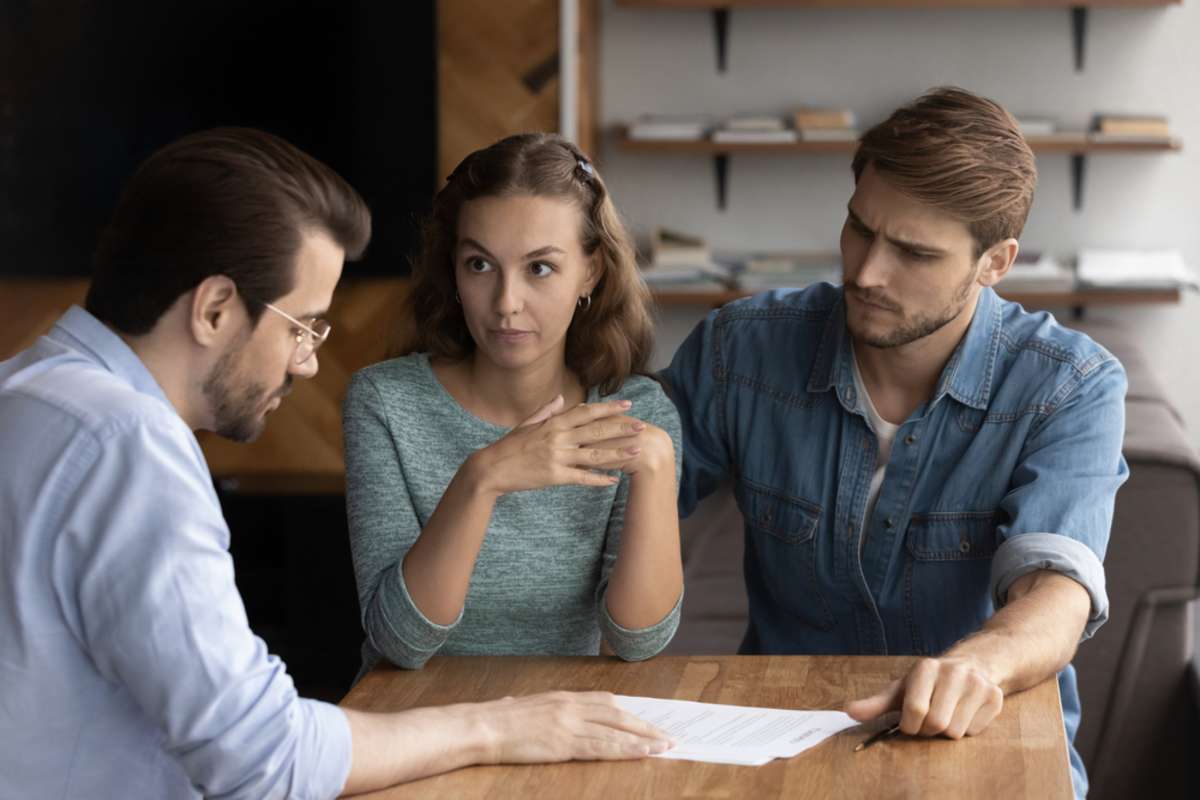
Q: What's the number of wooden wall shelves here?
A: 3